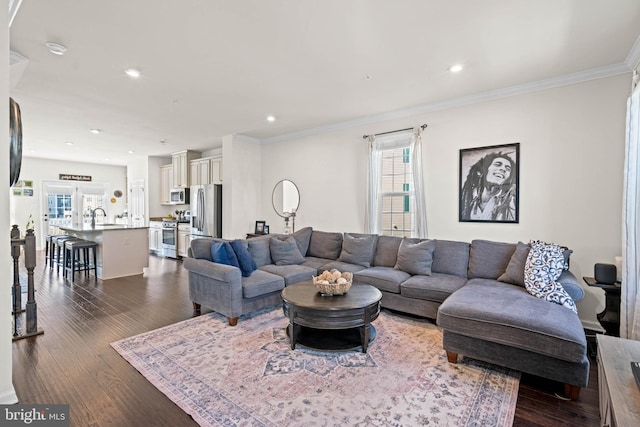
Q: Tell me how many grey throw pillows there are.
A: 4